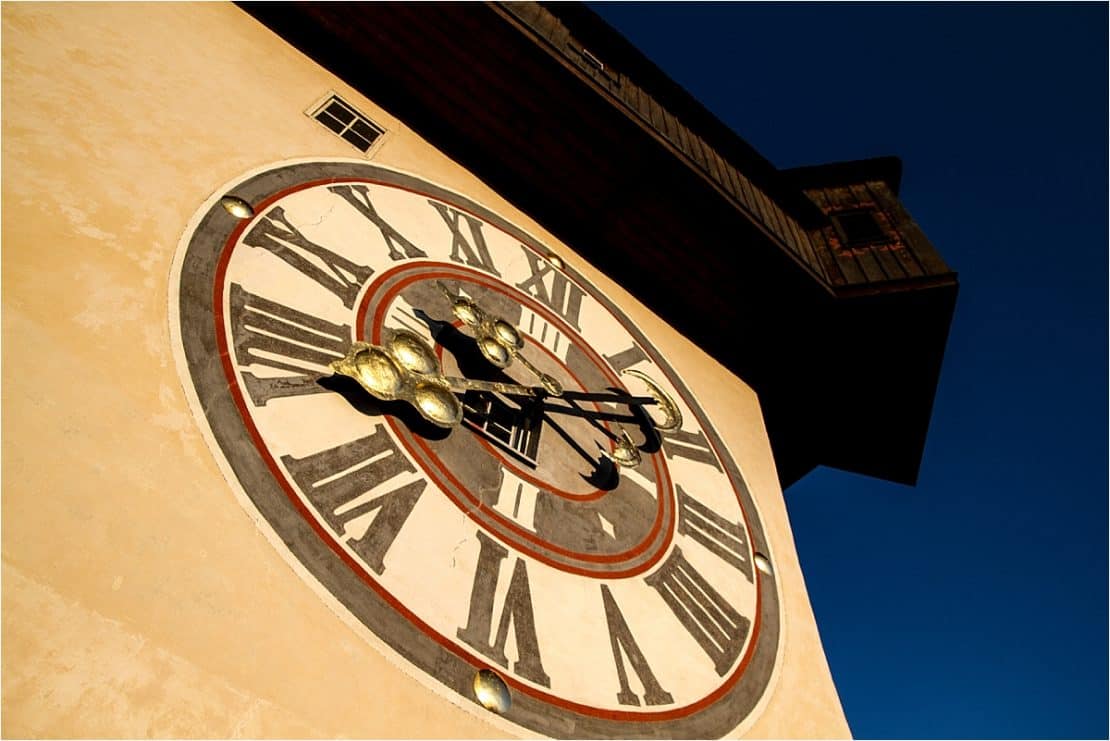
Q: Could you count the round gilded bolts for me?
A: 4